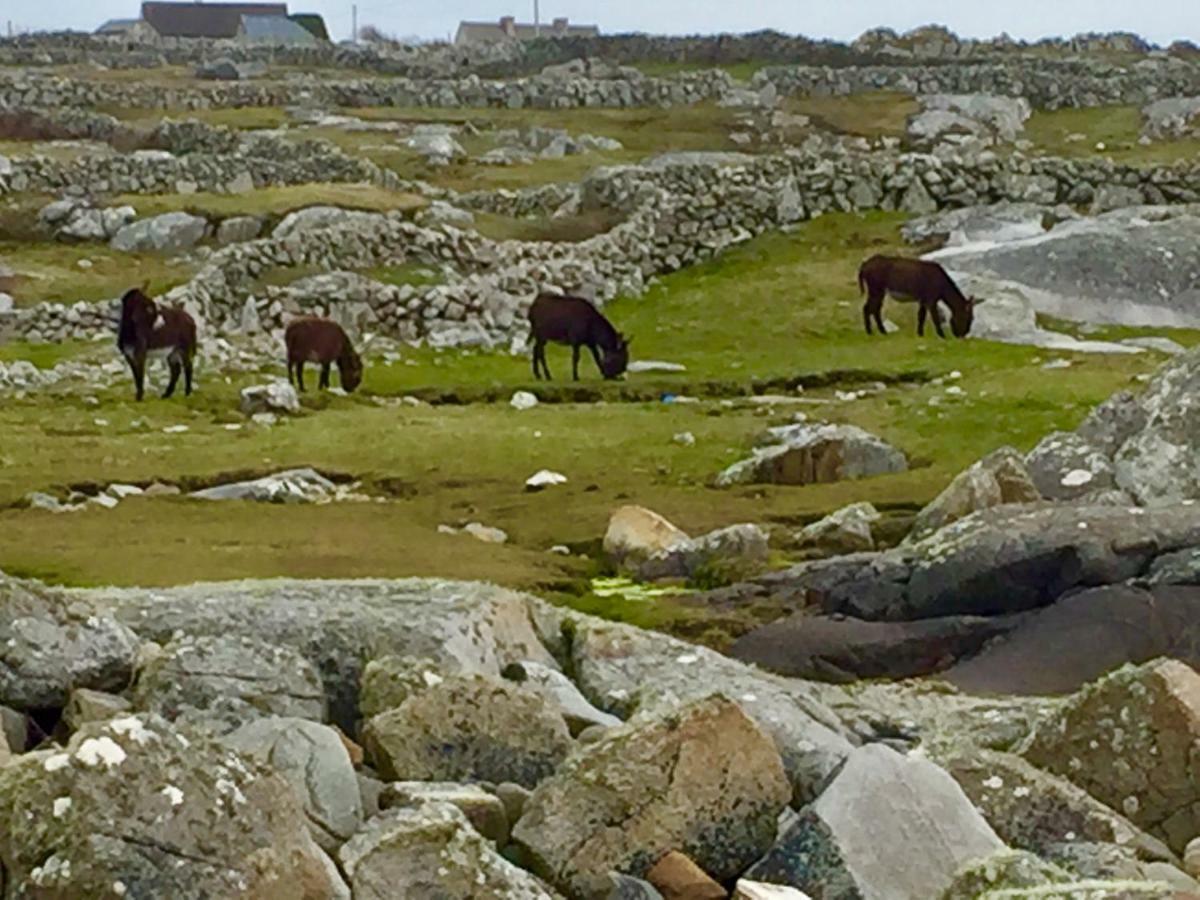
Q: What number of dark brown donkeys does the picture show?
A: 4